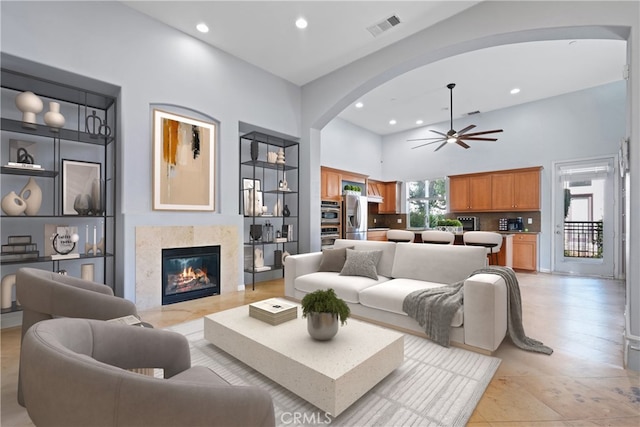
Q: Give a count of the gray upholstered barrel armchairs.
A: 2